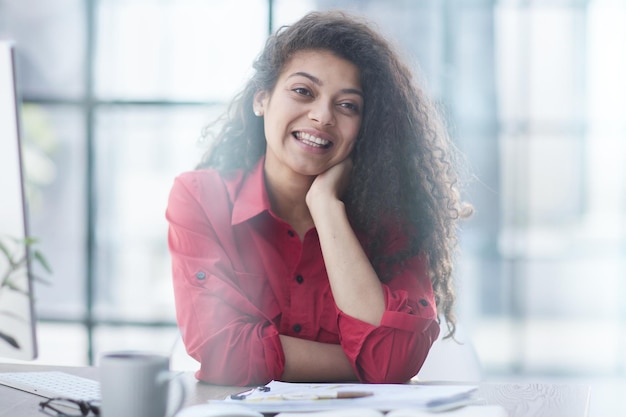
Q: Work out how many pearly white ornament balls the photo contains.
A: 1